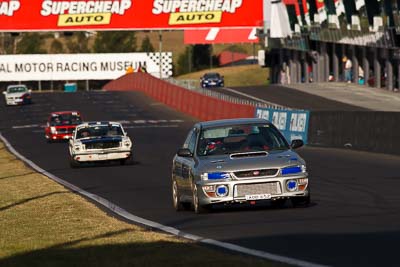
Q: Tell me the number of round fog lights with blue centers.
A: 2